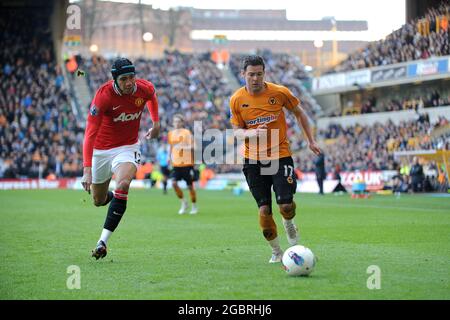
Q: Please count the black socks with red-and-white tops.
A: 1